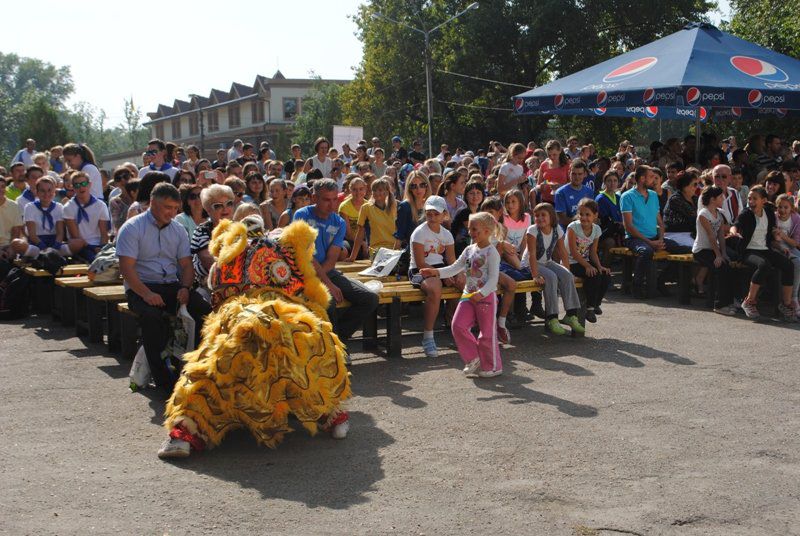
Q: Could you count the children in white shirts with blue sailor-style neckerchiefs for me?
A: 5